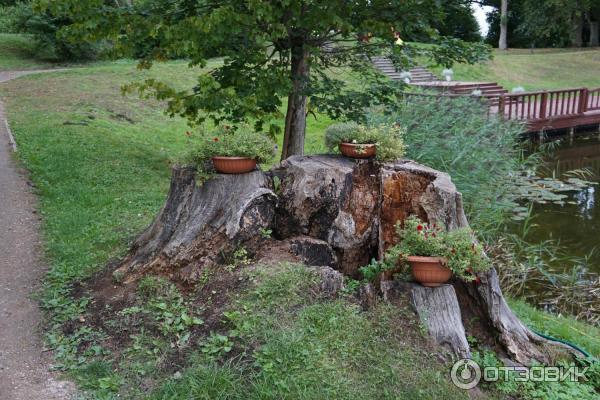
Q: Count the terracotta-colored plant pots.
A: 3